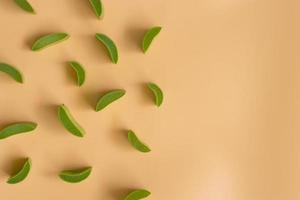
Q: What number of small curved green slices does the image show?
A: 15